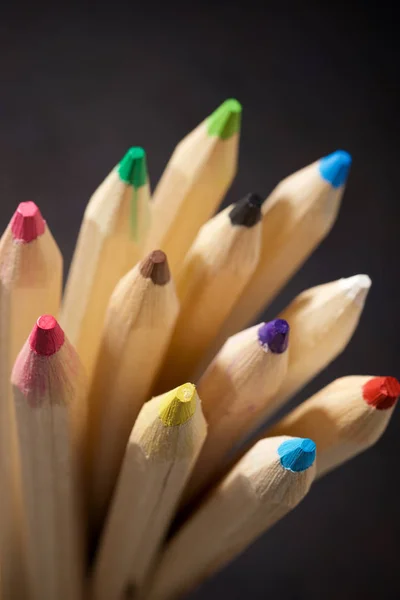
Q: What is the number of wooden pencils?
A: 12